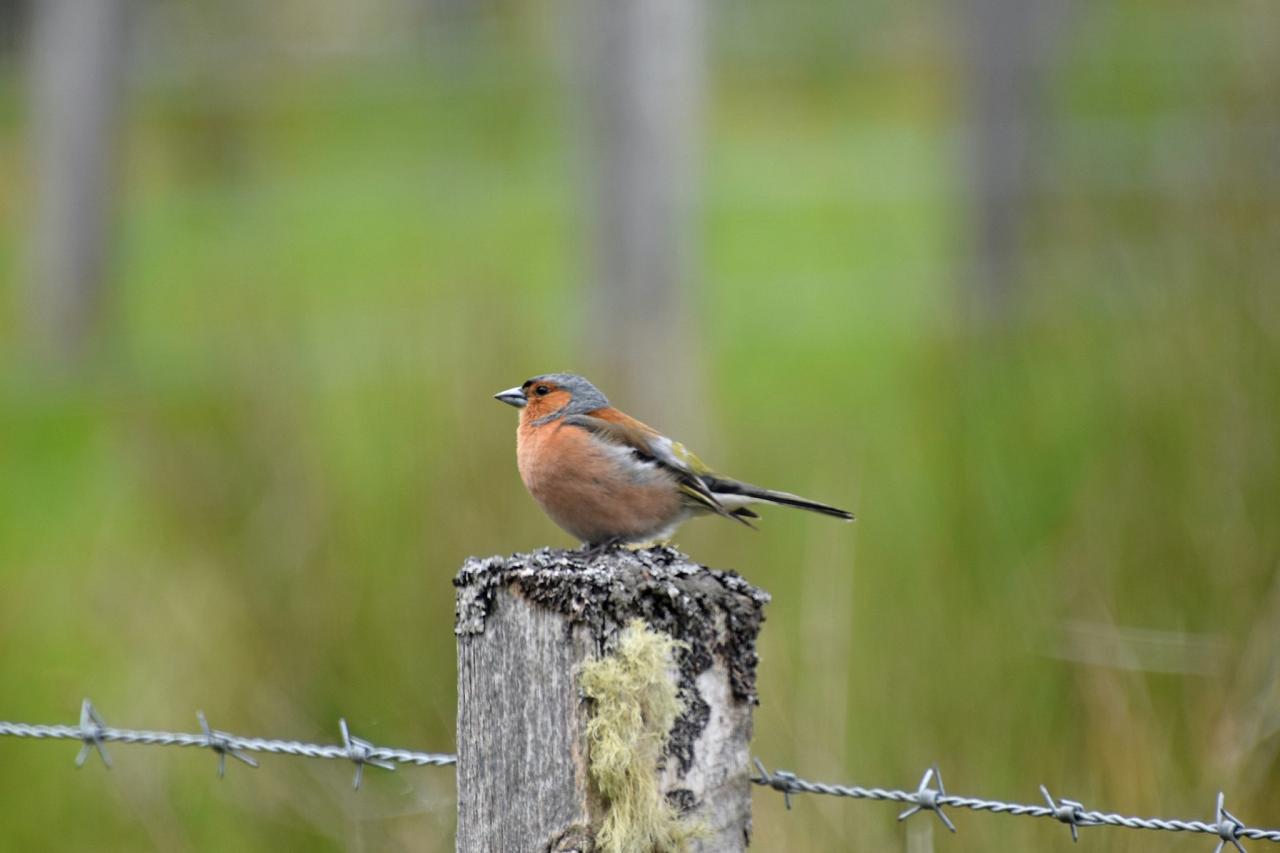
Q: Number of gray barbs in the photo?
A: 7